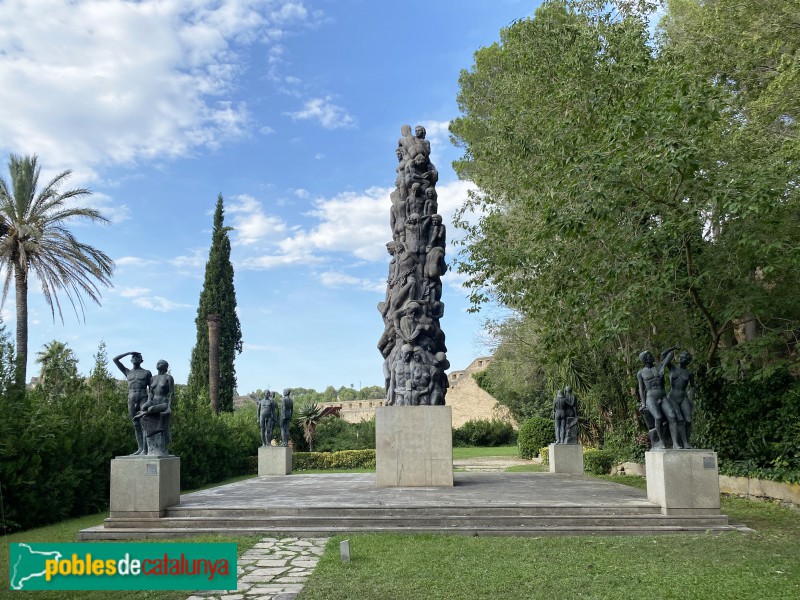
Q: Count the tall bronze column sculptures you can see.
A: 1